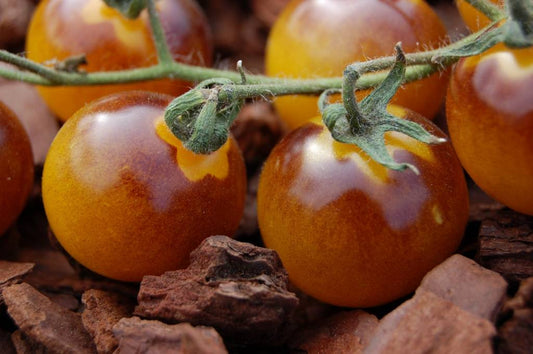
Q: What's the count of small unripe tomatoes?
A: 0